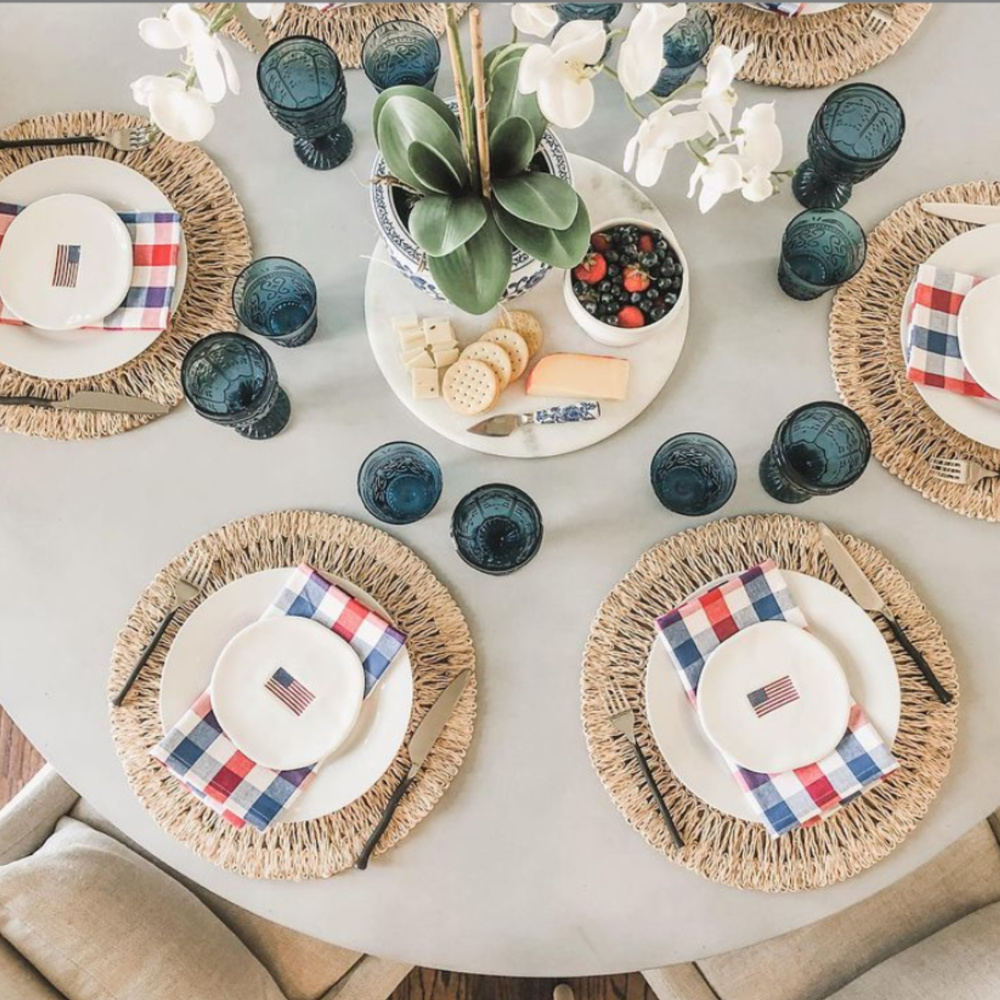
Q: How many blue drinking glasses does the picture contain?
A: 12